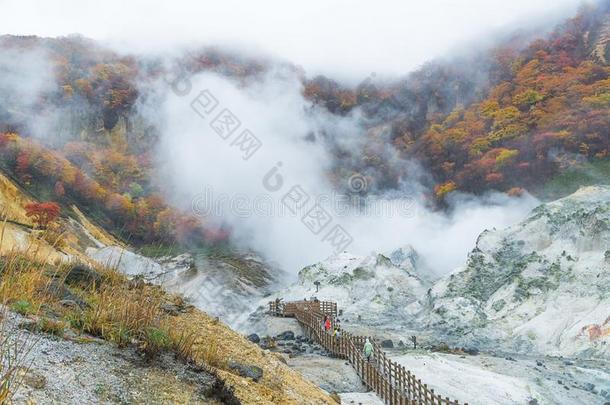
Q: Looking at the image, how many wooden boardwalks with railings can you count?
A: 1